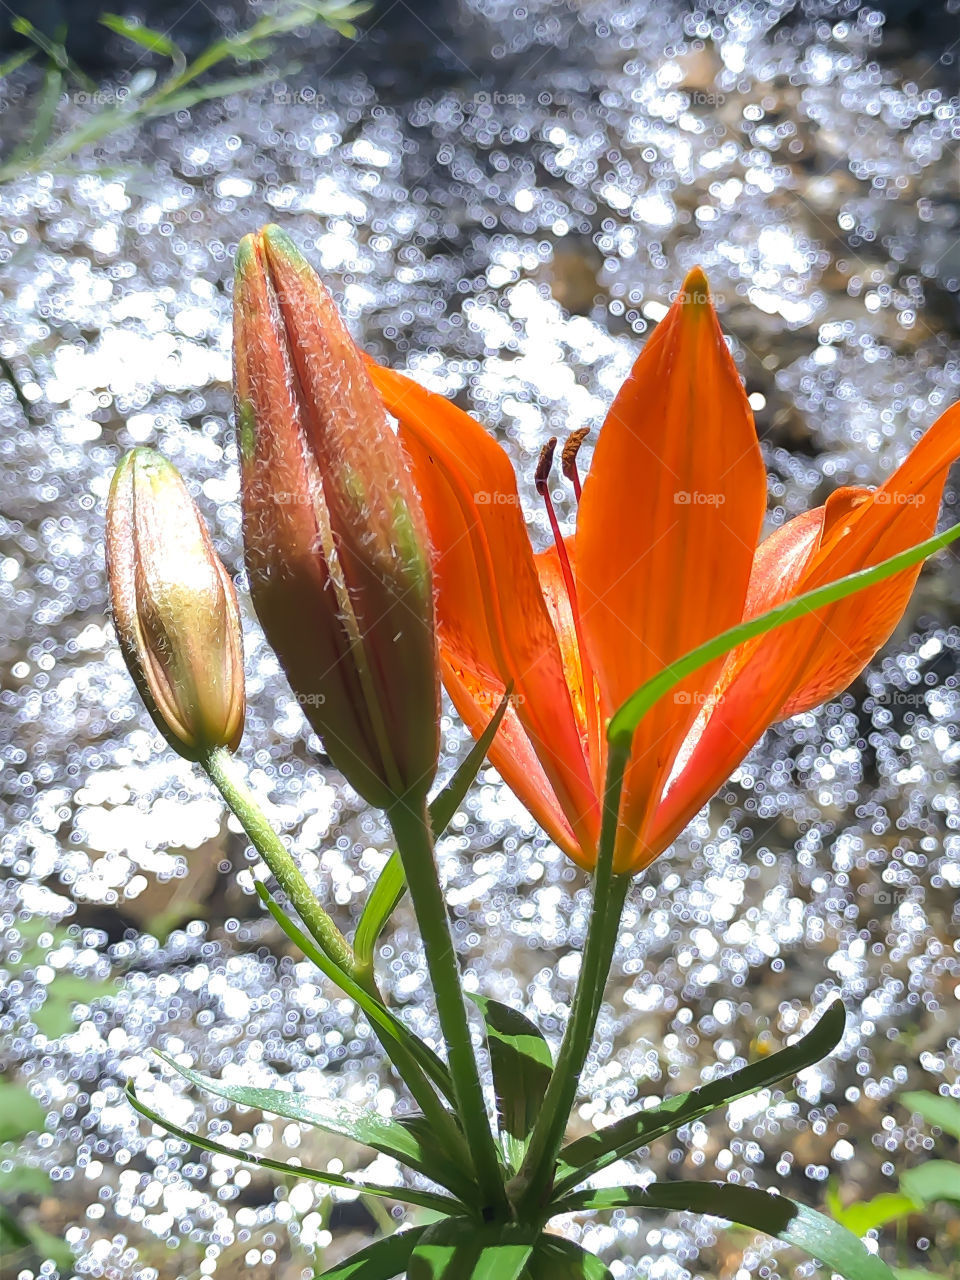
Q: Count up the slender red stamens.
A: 2